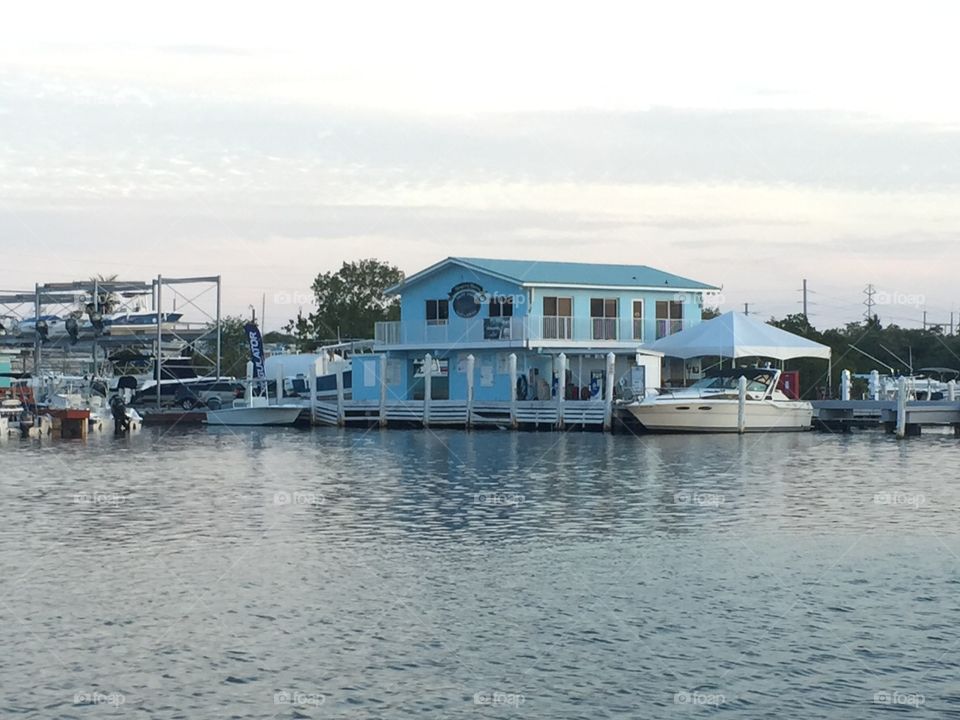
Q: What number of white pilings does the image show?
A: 15